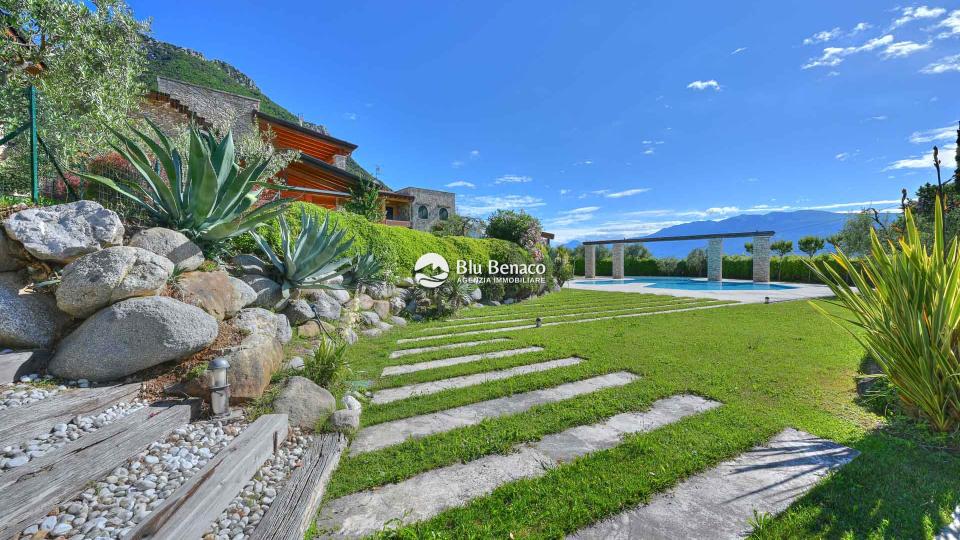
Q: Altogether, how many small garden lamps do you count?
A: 3